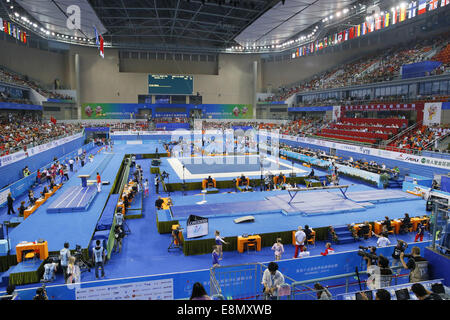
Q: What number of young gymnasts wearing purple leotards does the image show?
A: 2